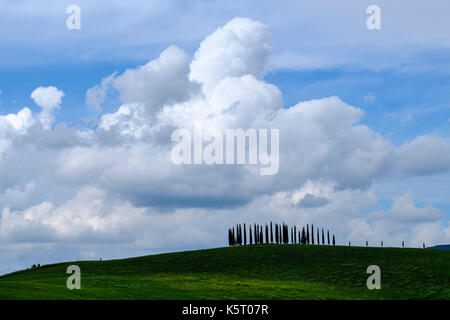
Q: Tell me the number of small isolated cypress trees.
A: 5